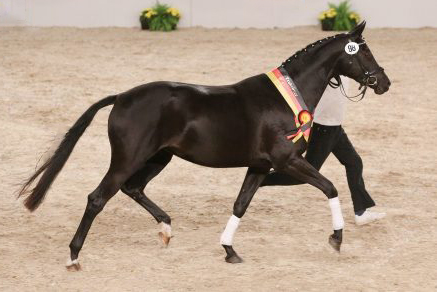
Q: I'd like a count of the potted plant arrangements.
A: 2